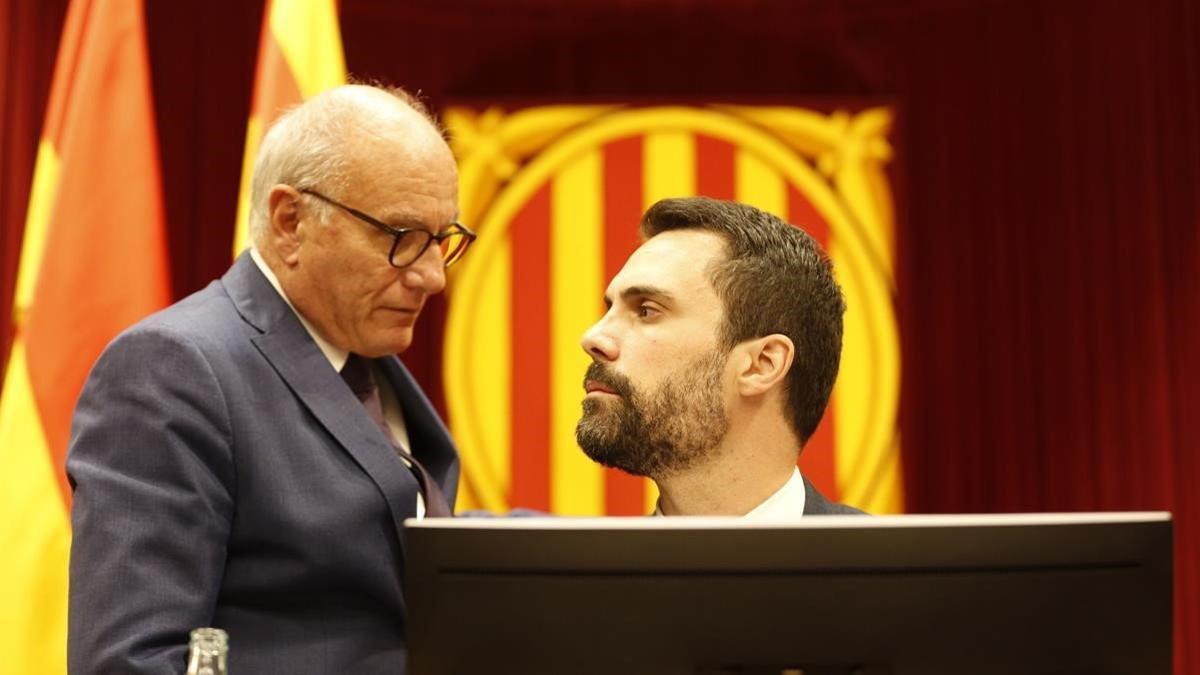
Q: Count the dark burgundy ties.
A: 1